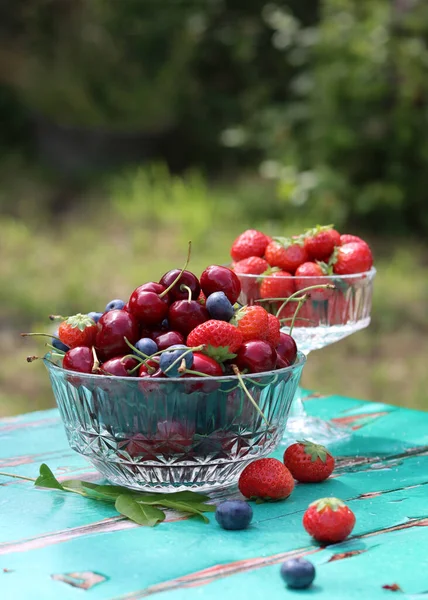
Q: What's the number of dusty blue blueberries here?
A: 8